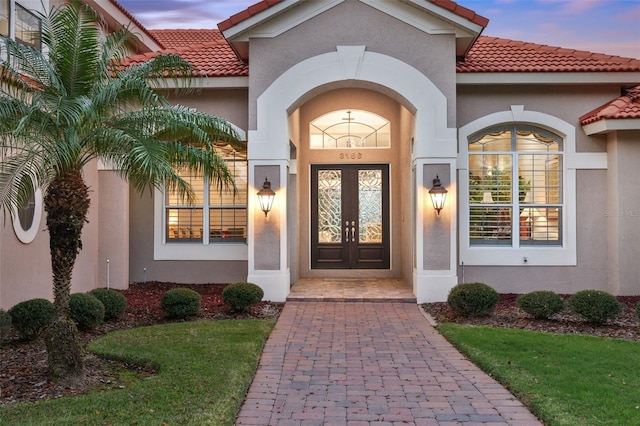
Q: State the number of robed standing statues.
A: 0